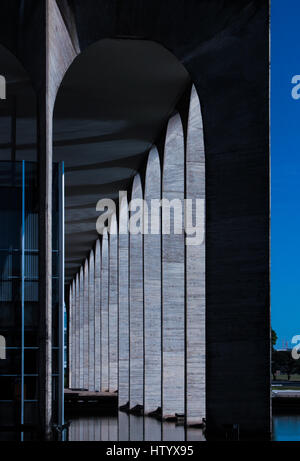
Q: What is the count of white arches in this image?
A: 14